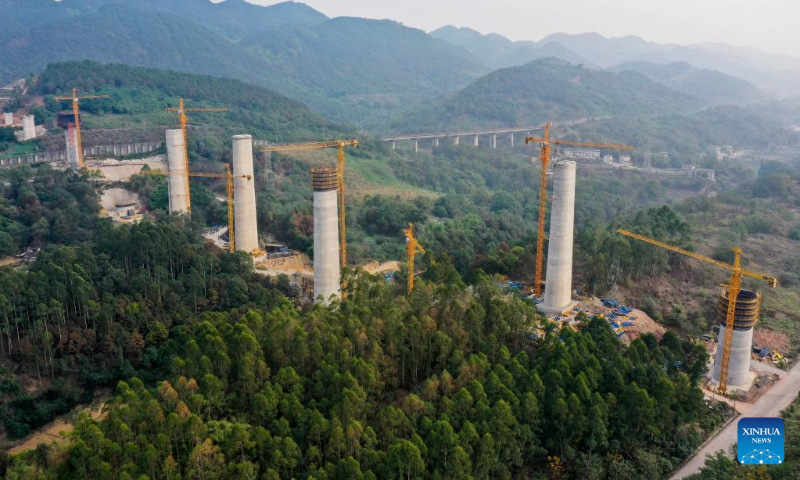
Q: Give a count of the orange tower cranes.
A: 7